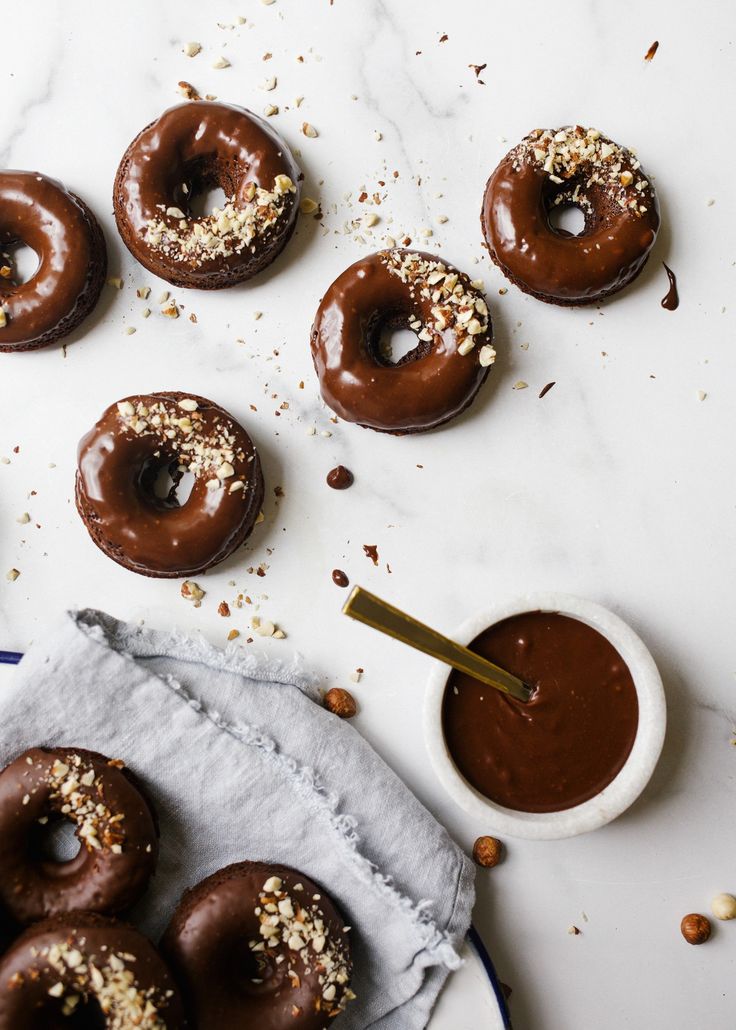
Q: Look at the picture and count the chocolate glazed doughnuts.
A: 8